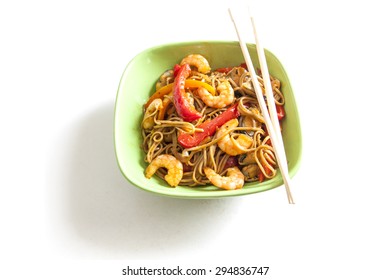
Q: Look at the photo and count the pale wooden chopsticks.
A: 2